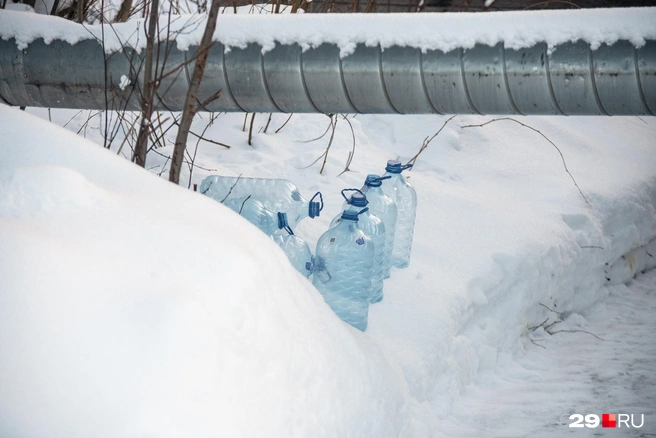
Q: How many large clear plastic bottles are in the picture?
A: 7